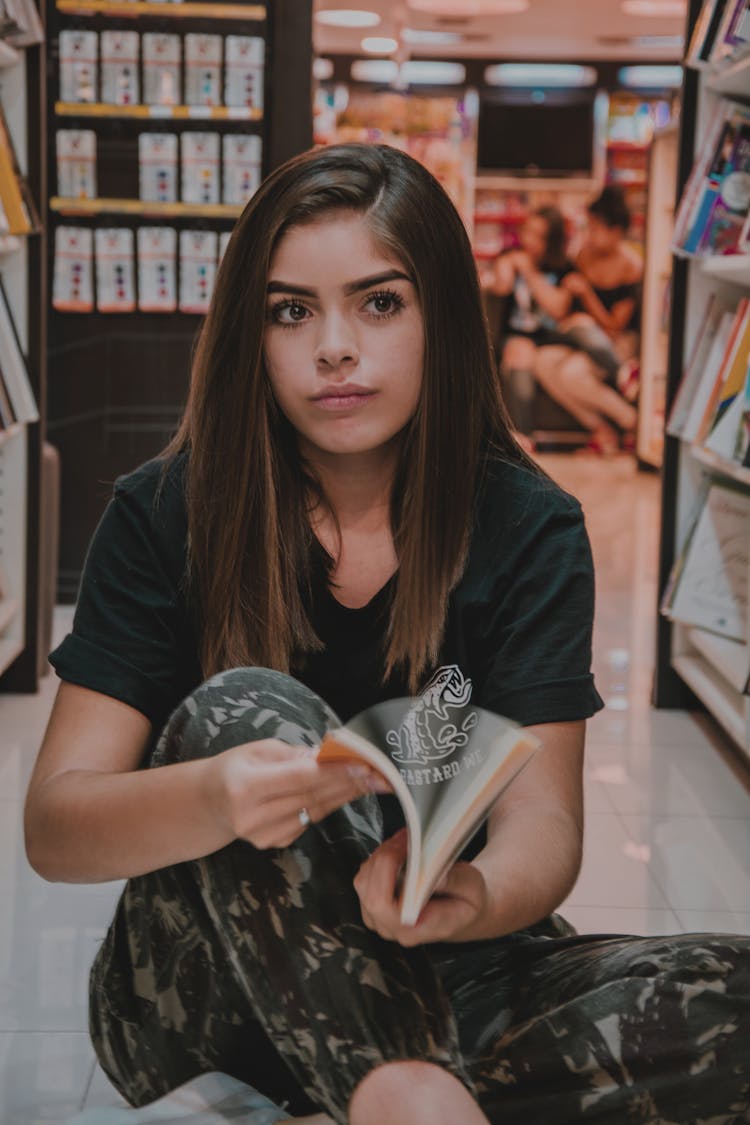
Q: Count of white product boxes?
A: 14